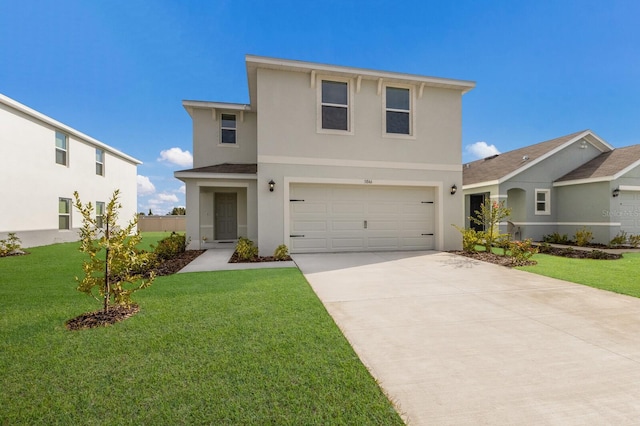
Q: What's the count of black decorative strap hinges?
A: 4